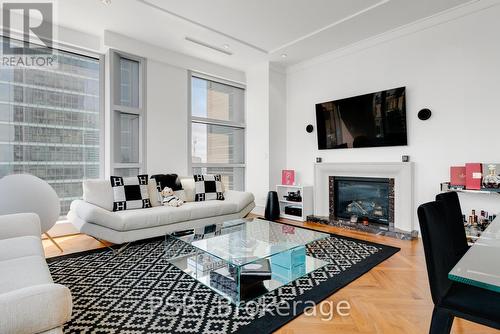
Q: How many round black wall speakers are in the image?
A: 2